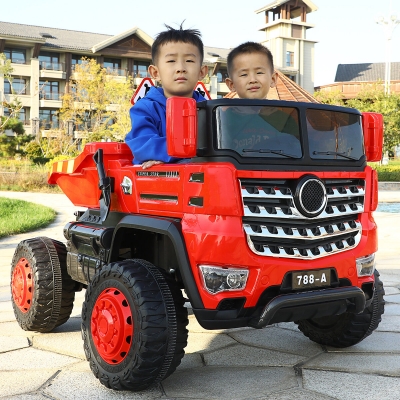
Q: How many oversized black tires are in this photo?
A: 3